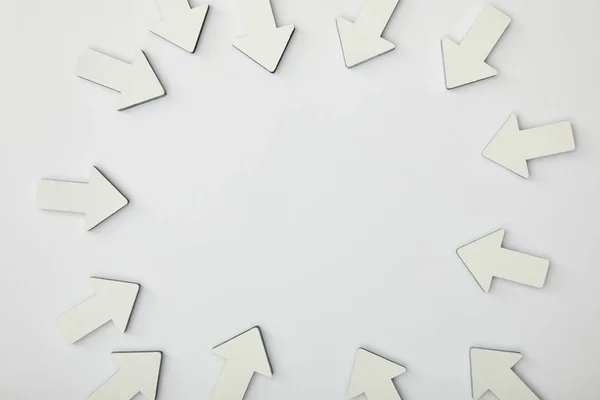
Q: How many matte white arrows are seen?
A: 13